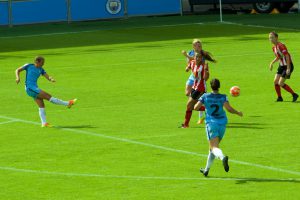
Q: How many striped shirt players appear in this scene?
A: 2